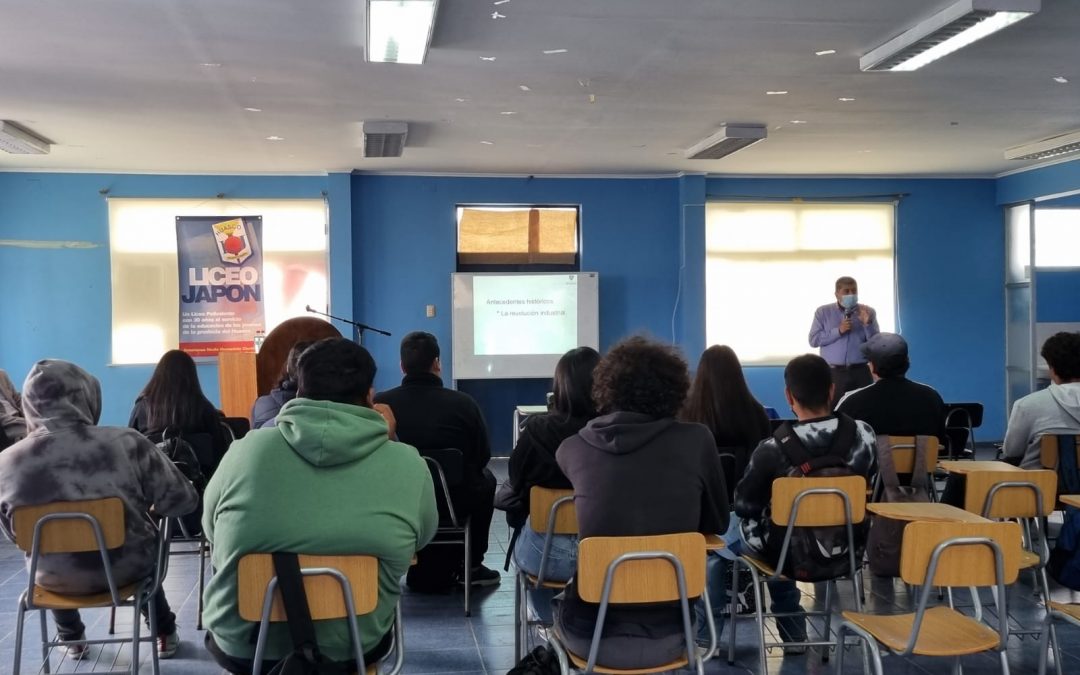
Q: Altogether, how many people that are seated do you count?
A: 12